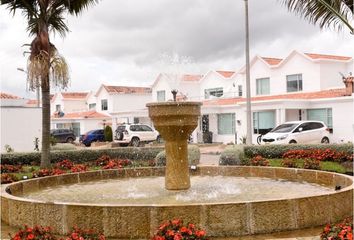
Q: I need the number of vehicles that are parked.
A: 4